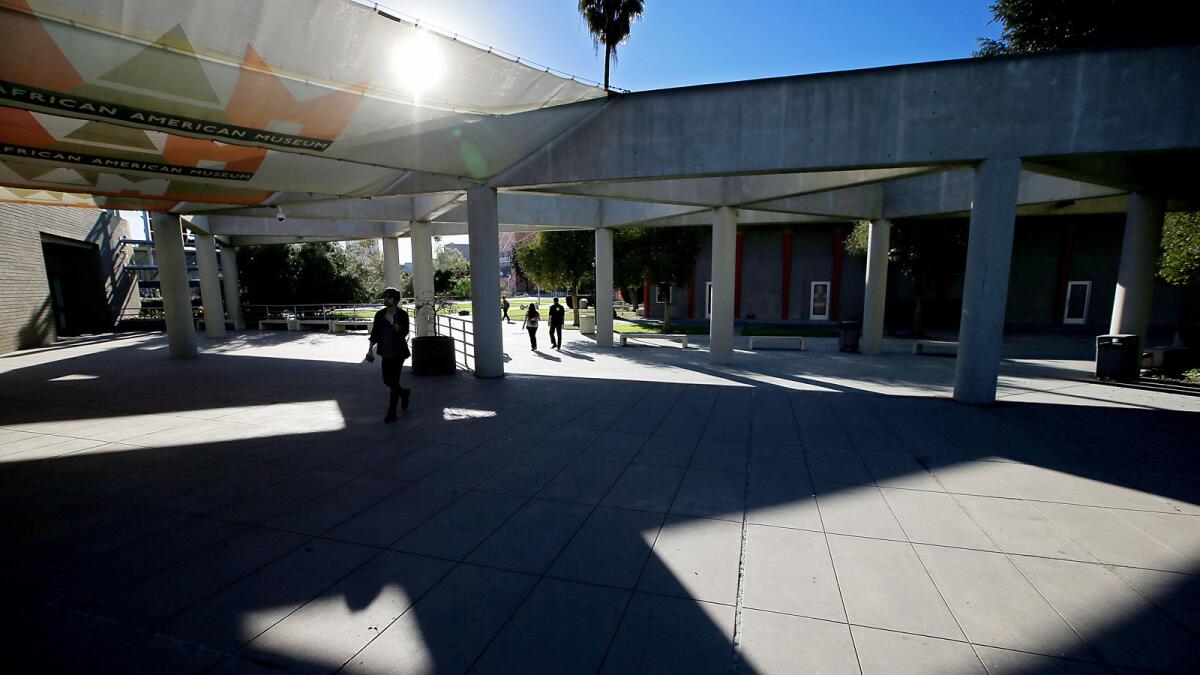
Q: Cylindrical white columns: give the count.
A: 11